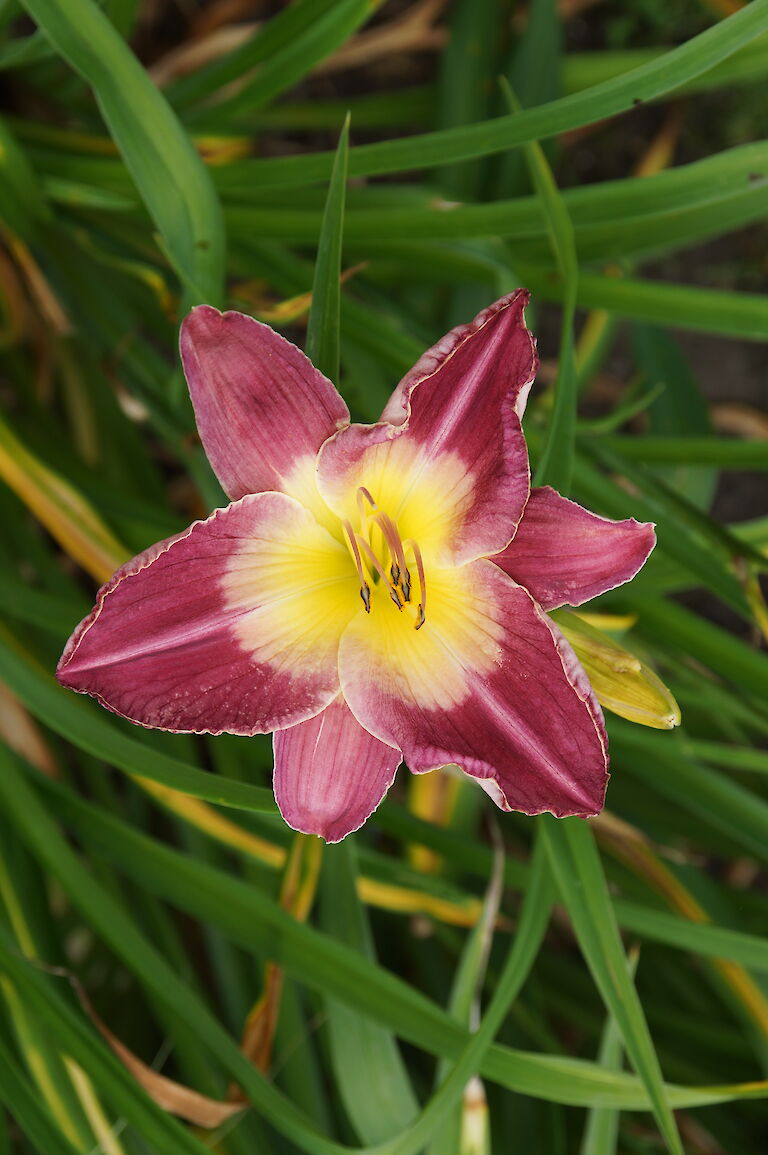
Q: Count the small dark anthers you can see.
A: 6